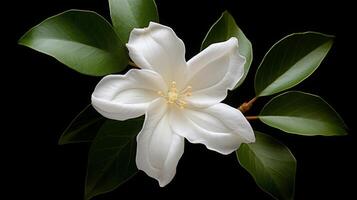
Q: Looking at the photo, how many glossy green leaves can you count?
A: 8